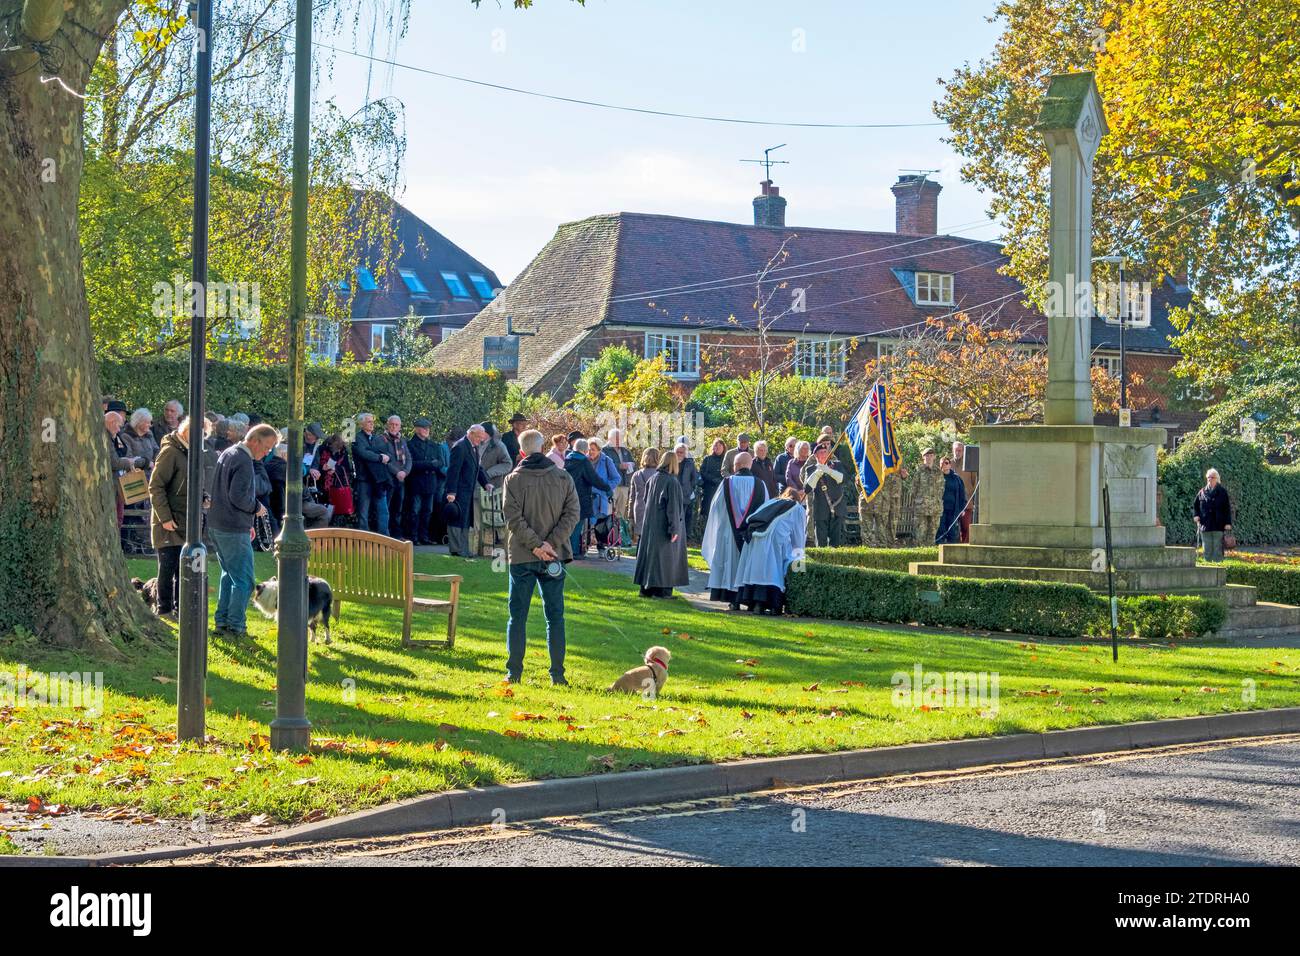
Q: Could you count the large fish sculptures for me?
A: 0